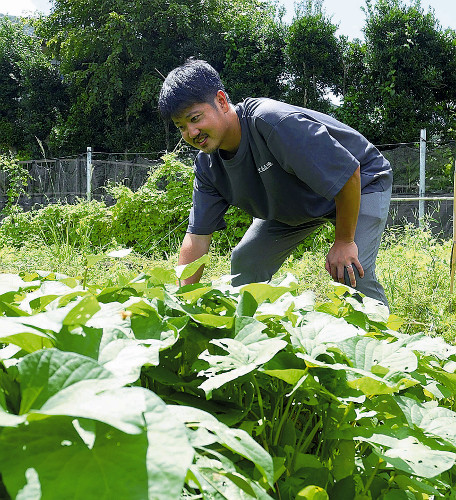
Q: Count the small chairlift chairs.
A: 0